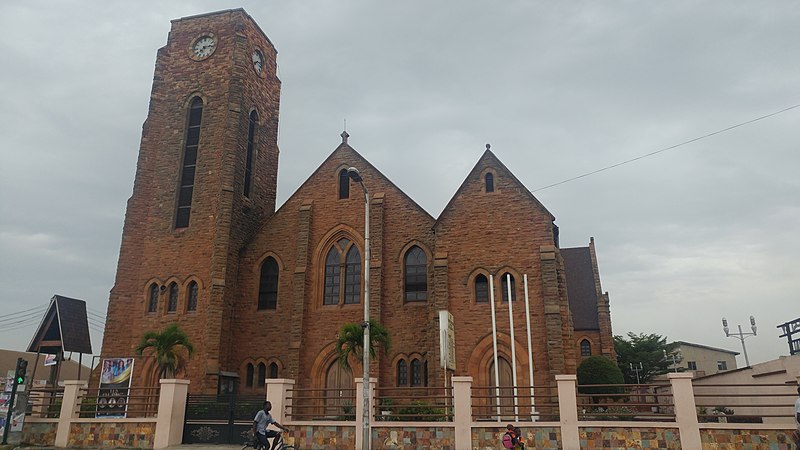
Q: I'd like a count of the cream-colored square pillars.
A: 7